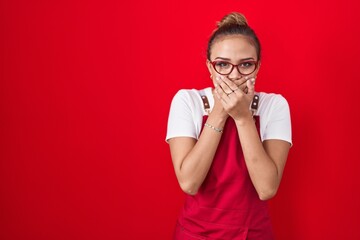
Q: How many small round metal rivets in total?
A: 4